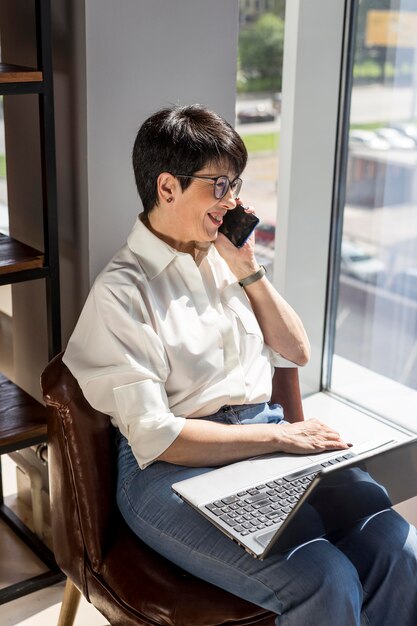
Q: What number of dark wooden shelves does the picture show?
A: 3